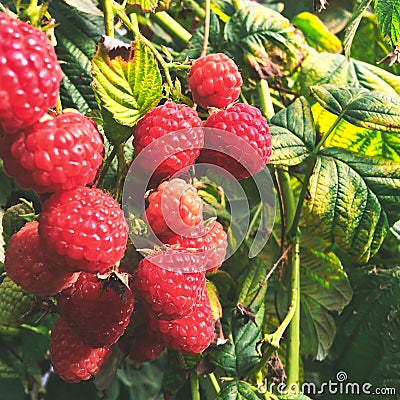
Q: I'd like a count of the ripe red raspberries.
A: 14